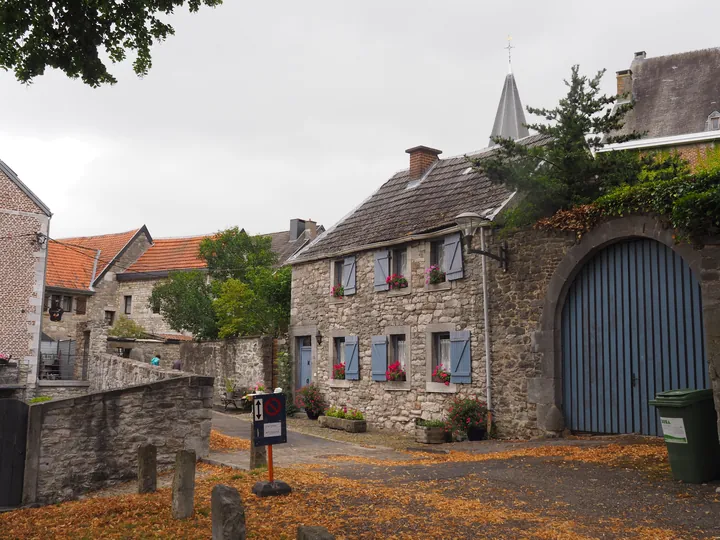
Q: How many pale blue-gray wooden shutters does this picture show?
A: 6